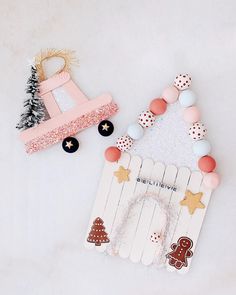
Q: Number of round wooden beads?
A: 14